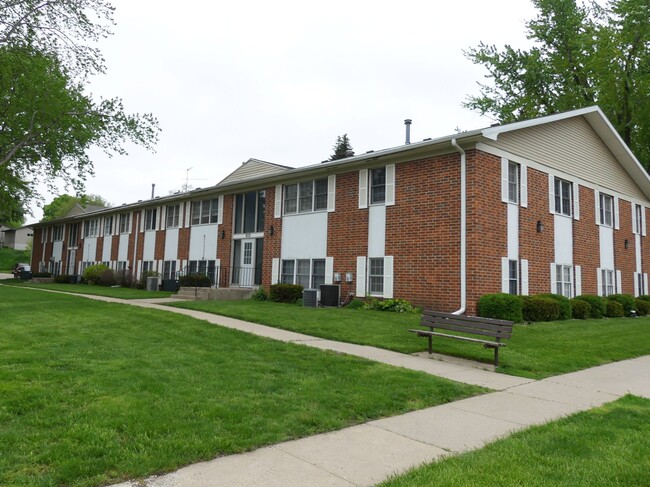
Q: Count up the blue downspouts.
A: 0